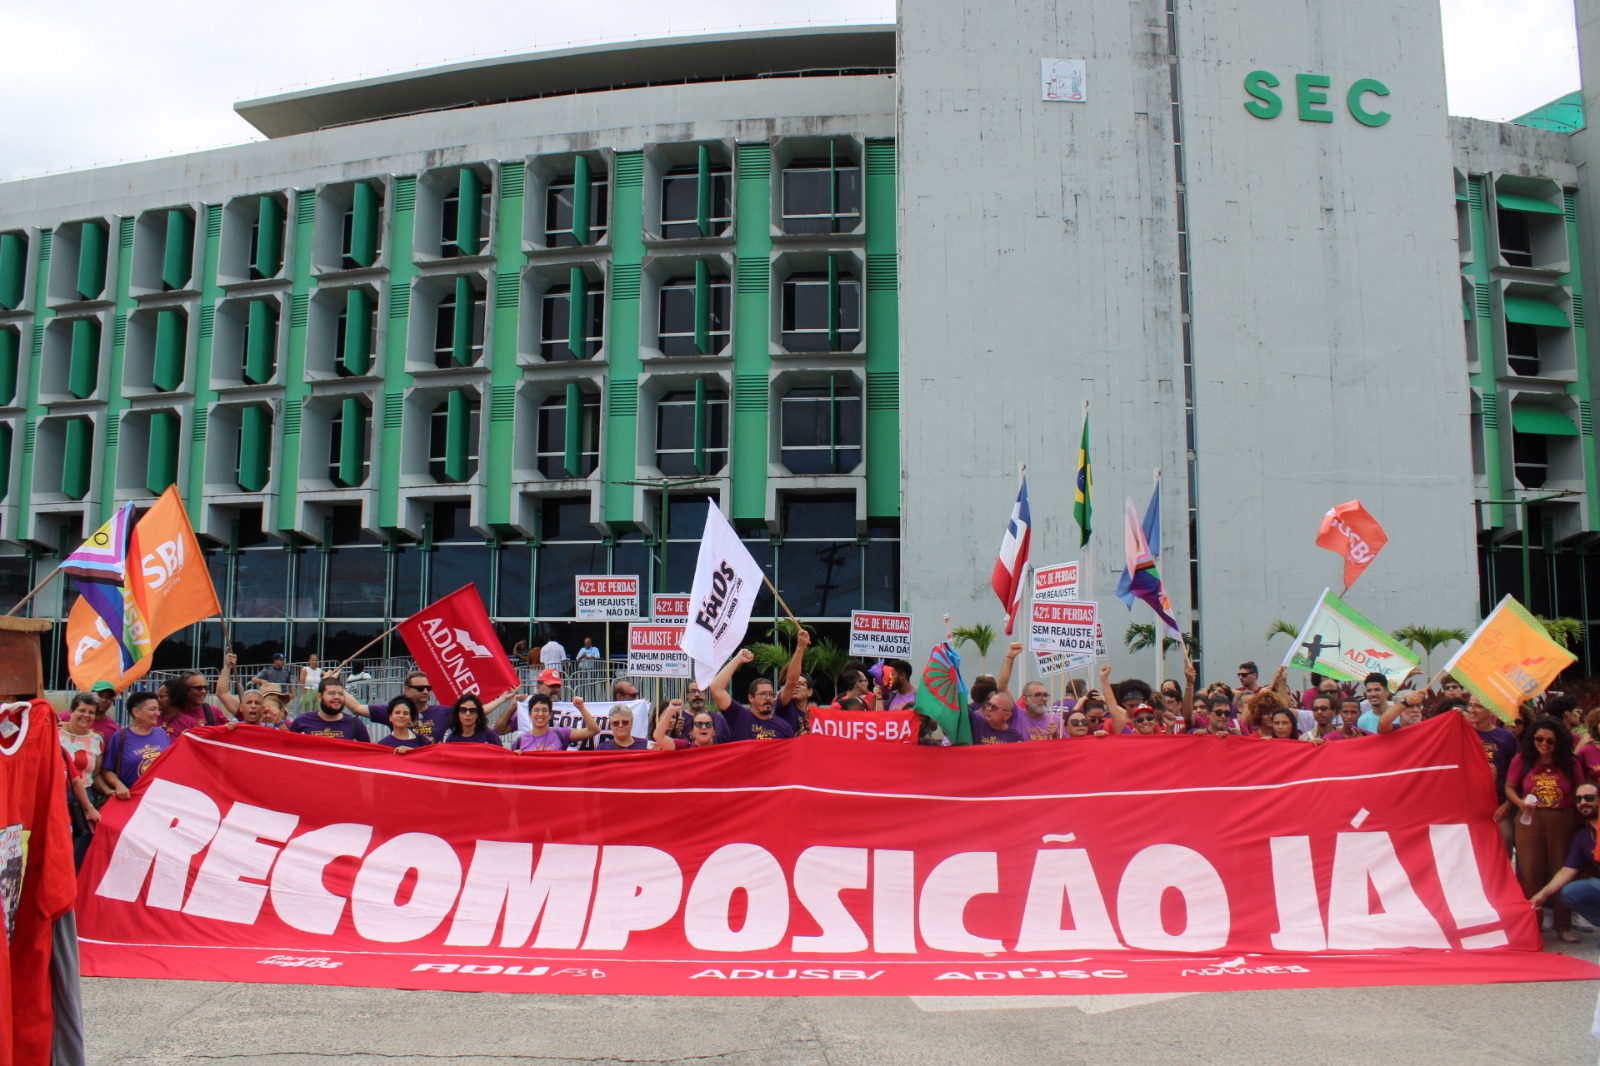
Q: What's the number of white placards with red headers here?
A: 8